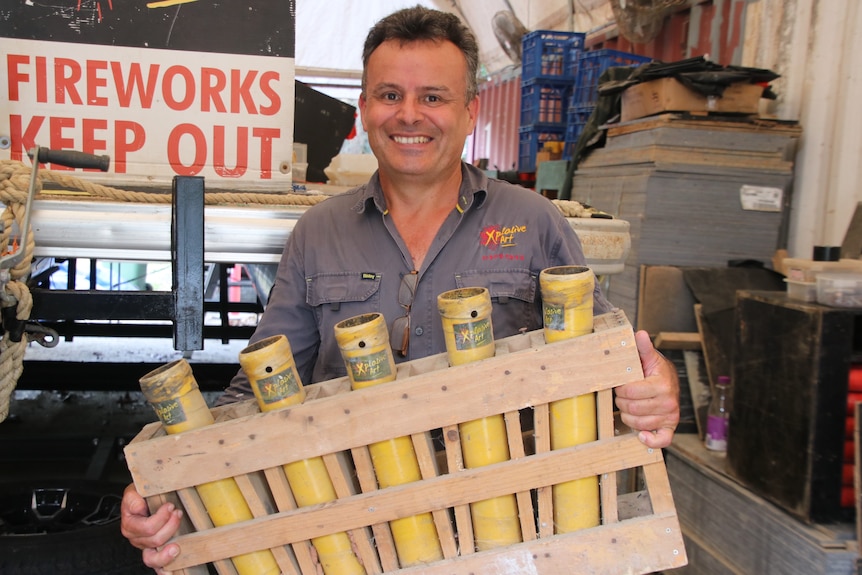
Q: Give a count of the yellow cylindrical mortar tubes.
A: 5